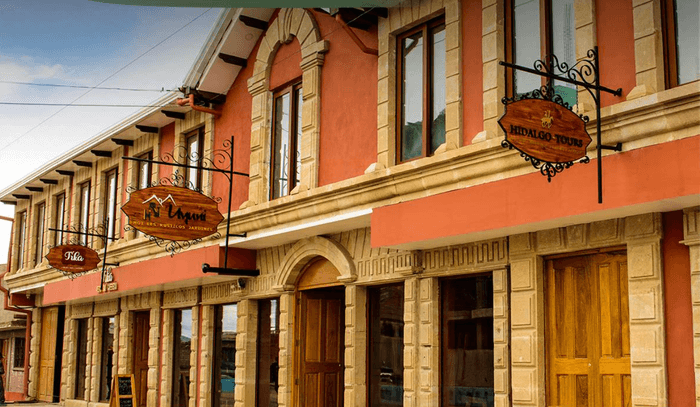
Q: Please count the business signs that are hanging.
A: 3